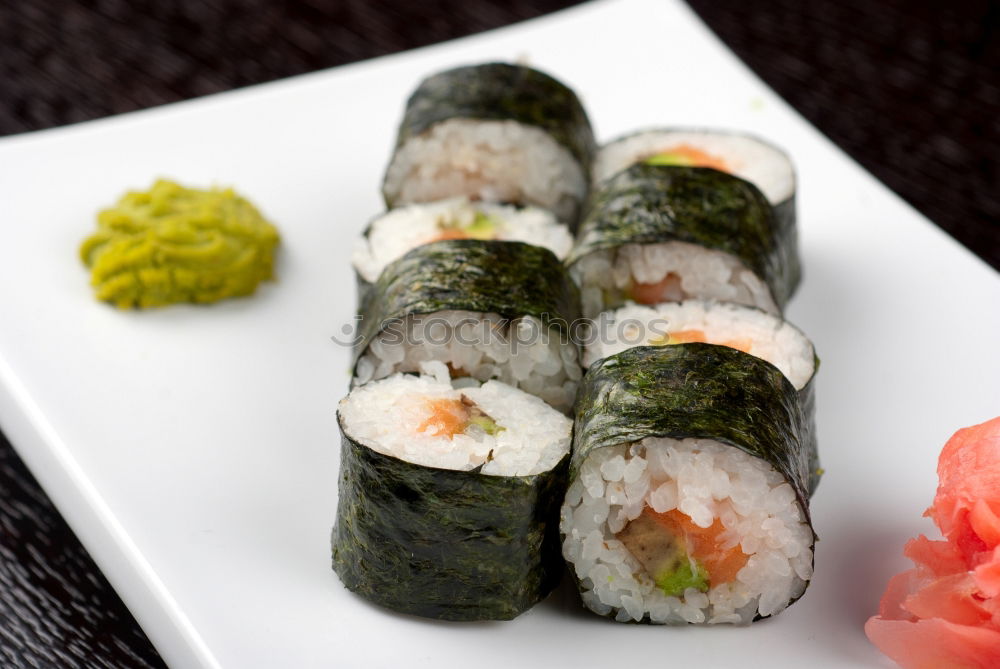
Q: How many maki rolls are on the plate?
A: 8